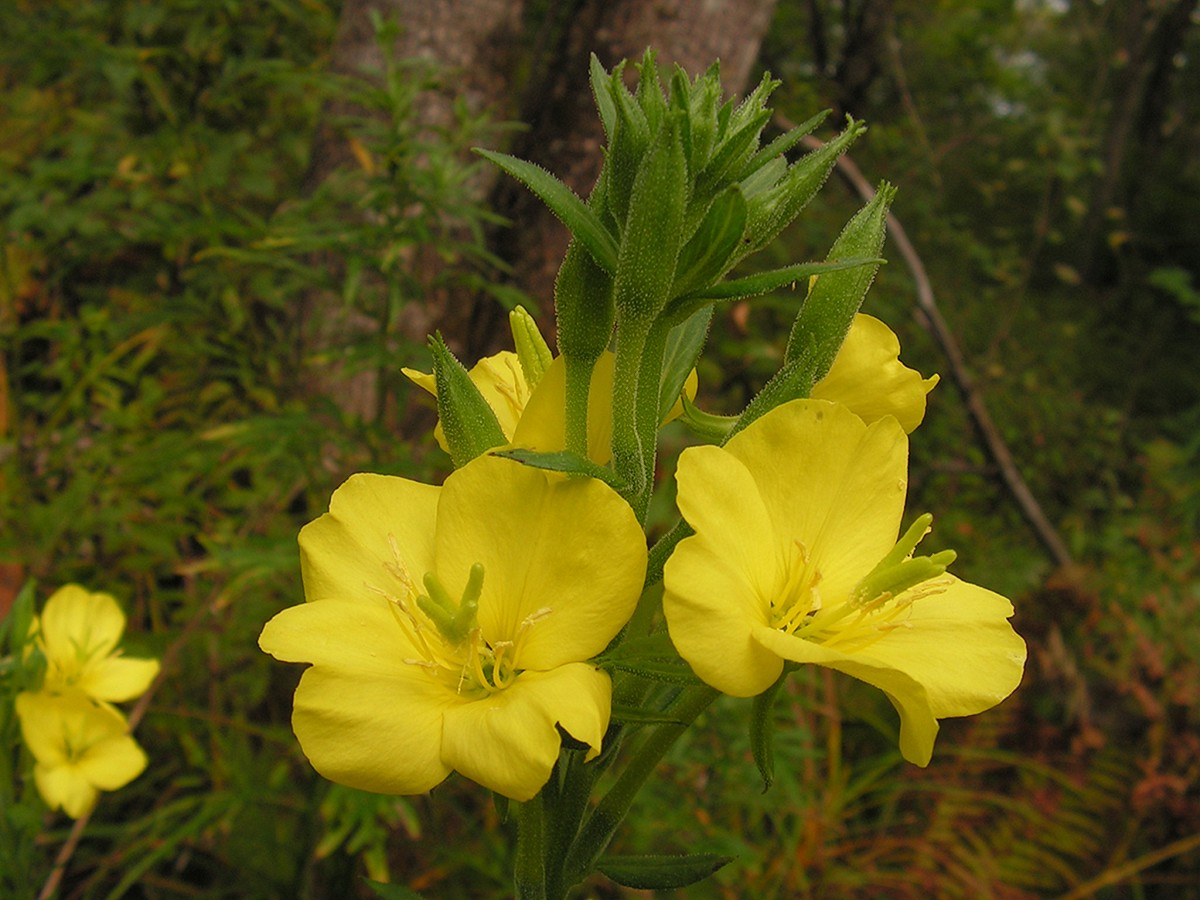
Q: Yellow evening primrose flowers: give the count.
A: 6